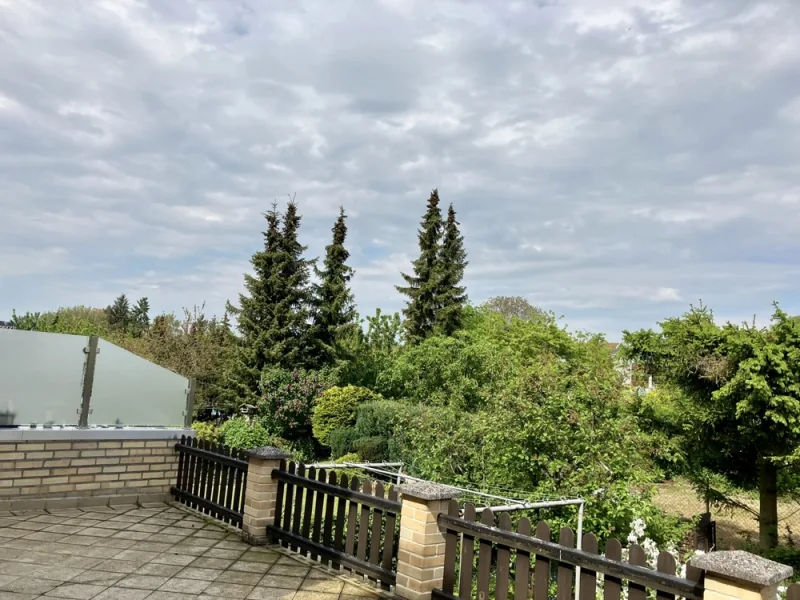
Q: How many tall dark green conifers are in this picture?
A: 5